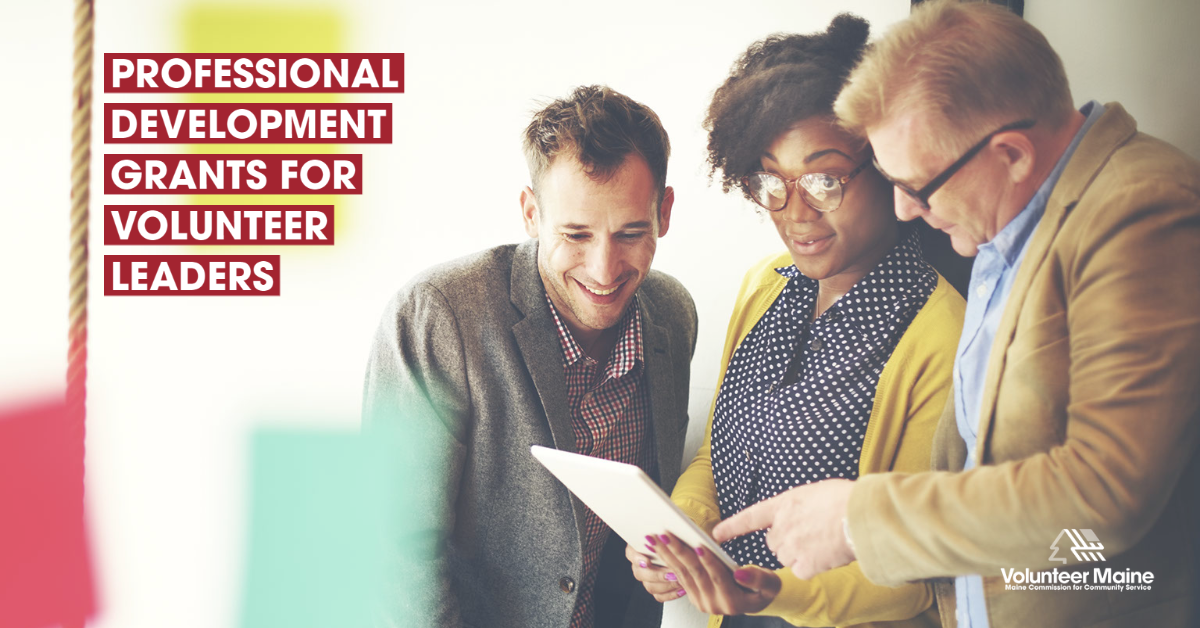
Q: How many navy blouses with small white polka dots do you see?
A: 1